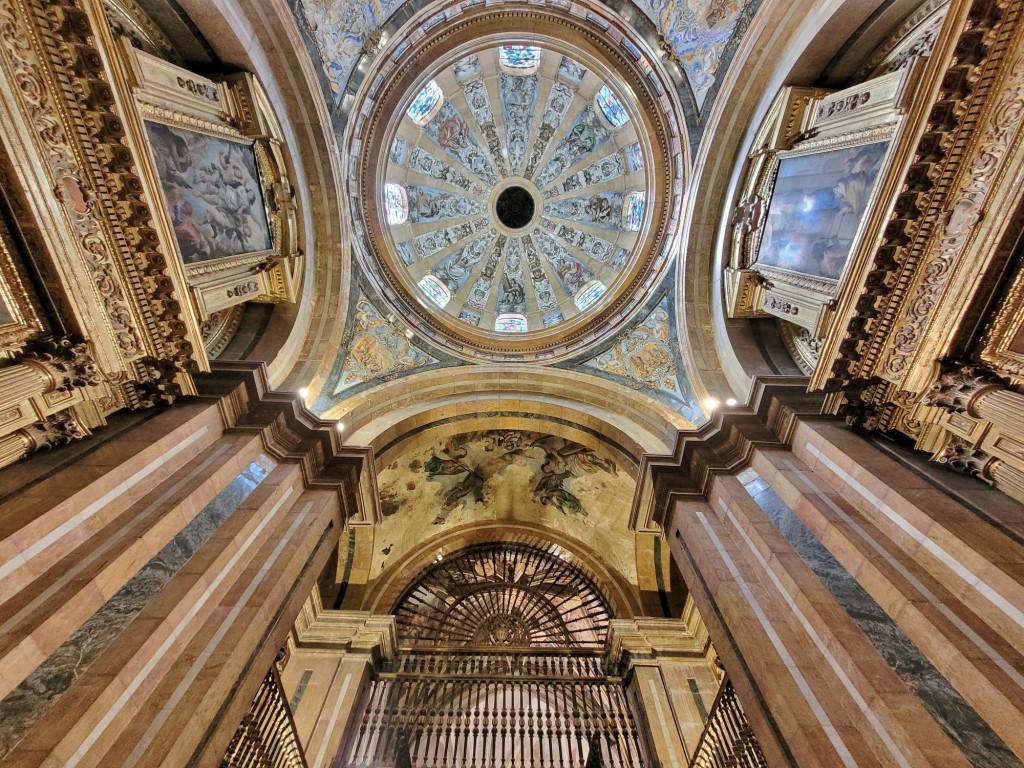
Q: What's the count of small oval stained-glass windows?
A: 8